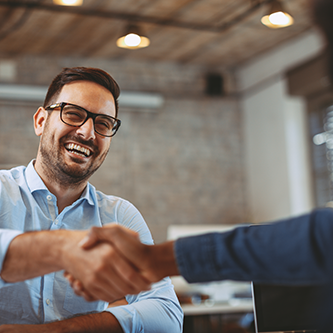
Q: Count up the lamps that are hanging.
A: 3